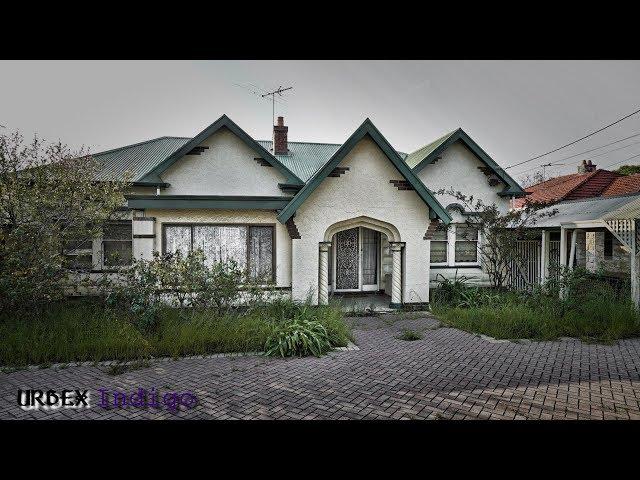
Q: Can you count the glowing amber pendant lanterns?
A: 0